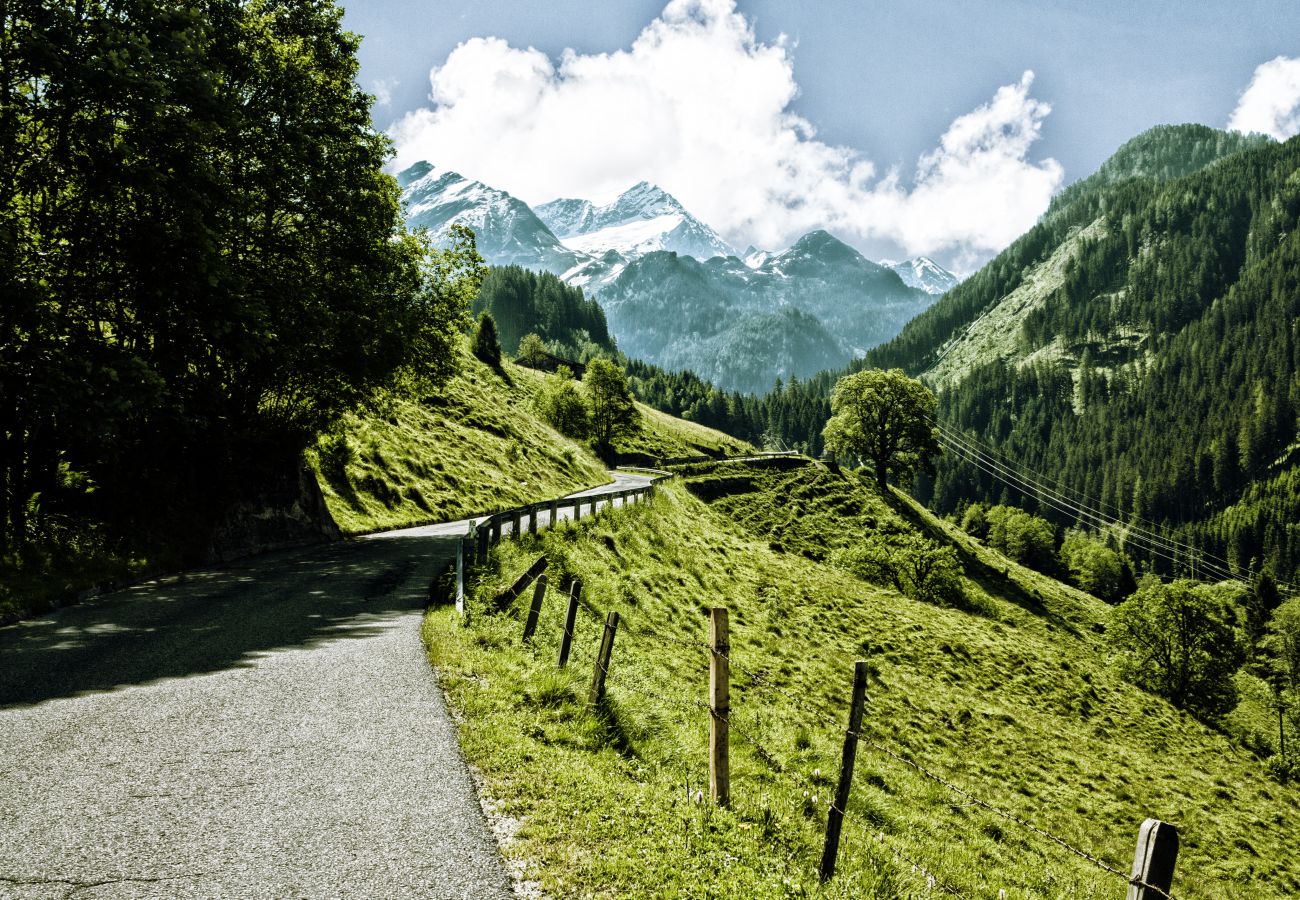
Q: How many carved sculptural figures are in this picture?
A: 0